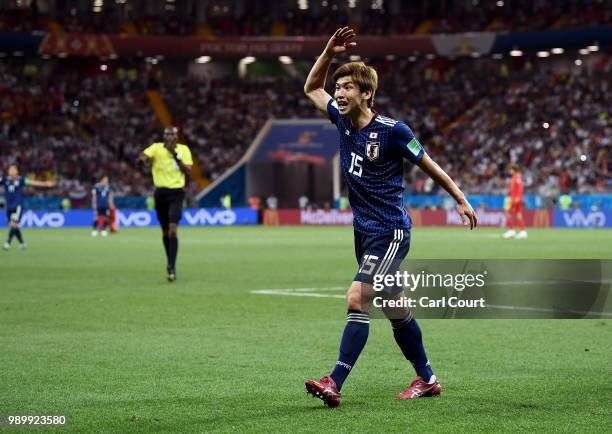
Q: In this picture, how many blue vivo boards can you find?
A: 4